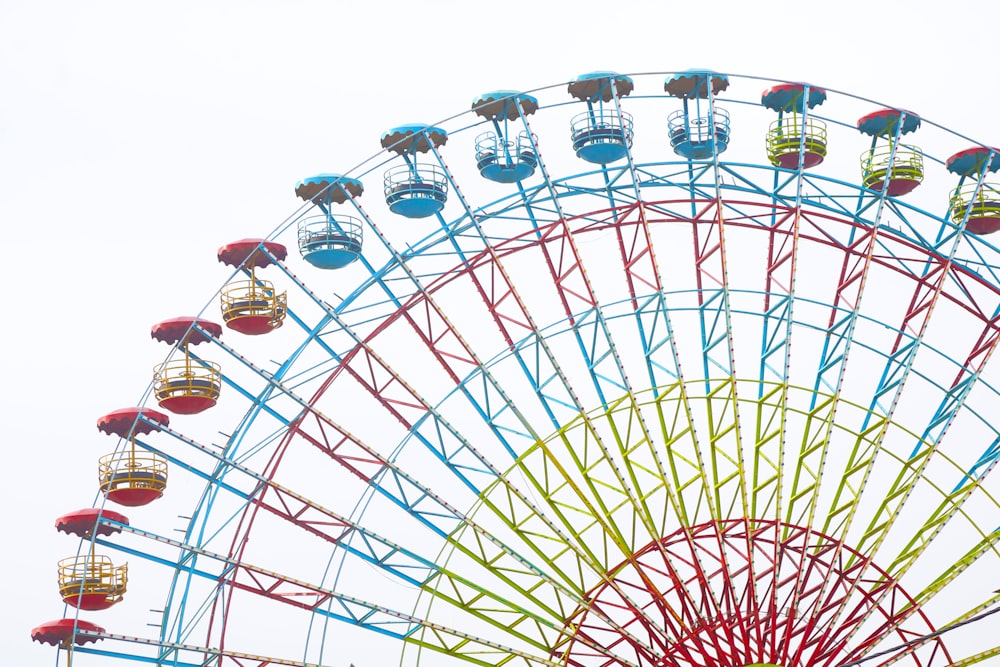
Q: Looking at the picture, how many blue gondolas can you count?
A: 5